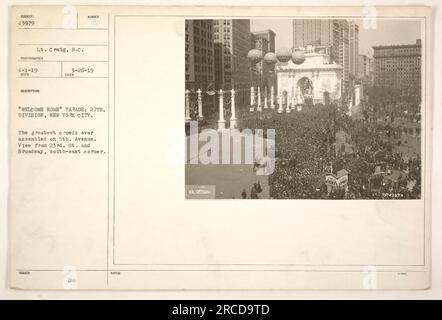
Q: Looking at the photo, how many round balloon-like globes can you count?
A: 4